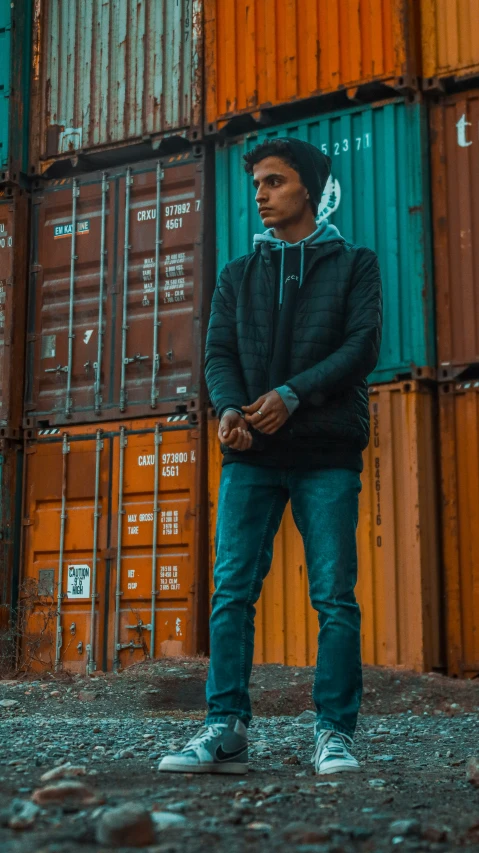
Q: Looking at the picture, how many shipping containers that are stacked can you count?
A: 12